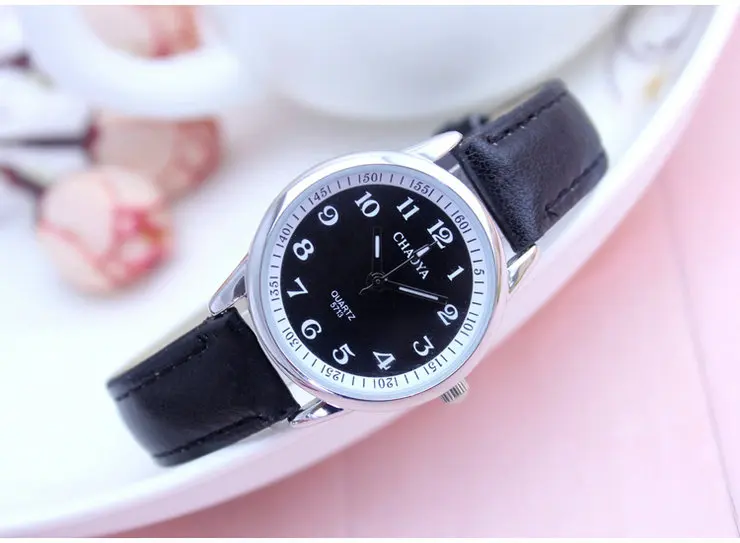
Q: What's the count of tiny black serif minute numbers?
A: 12